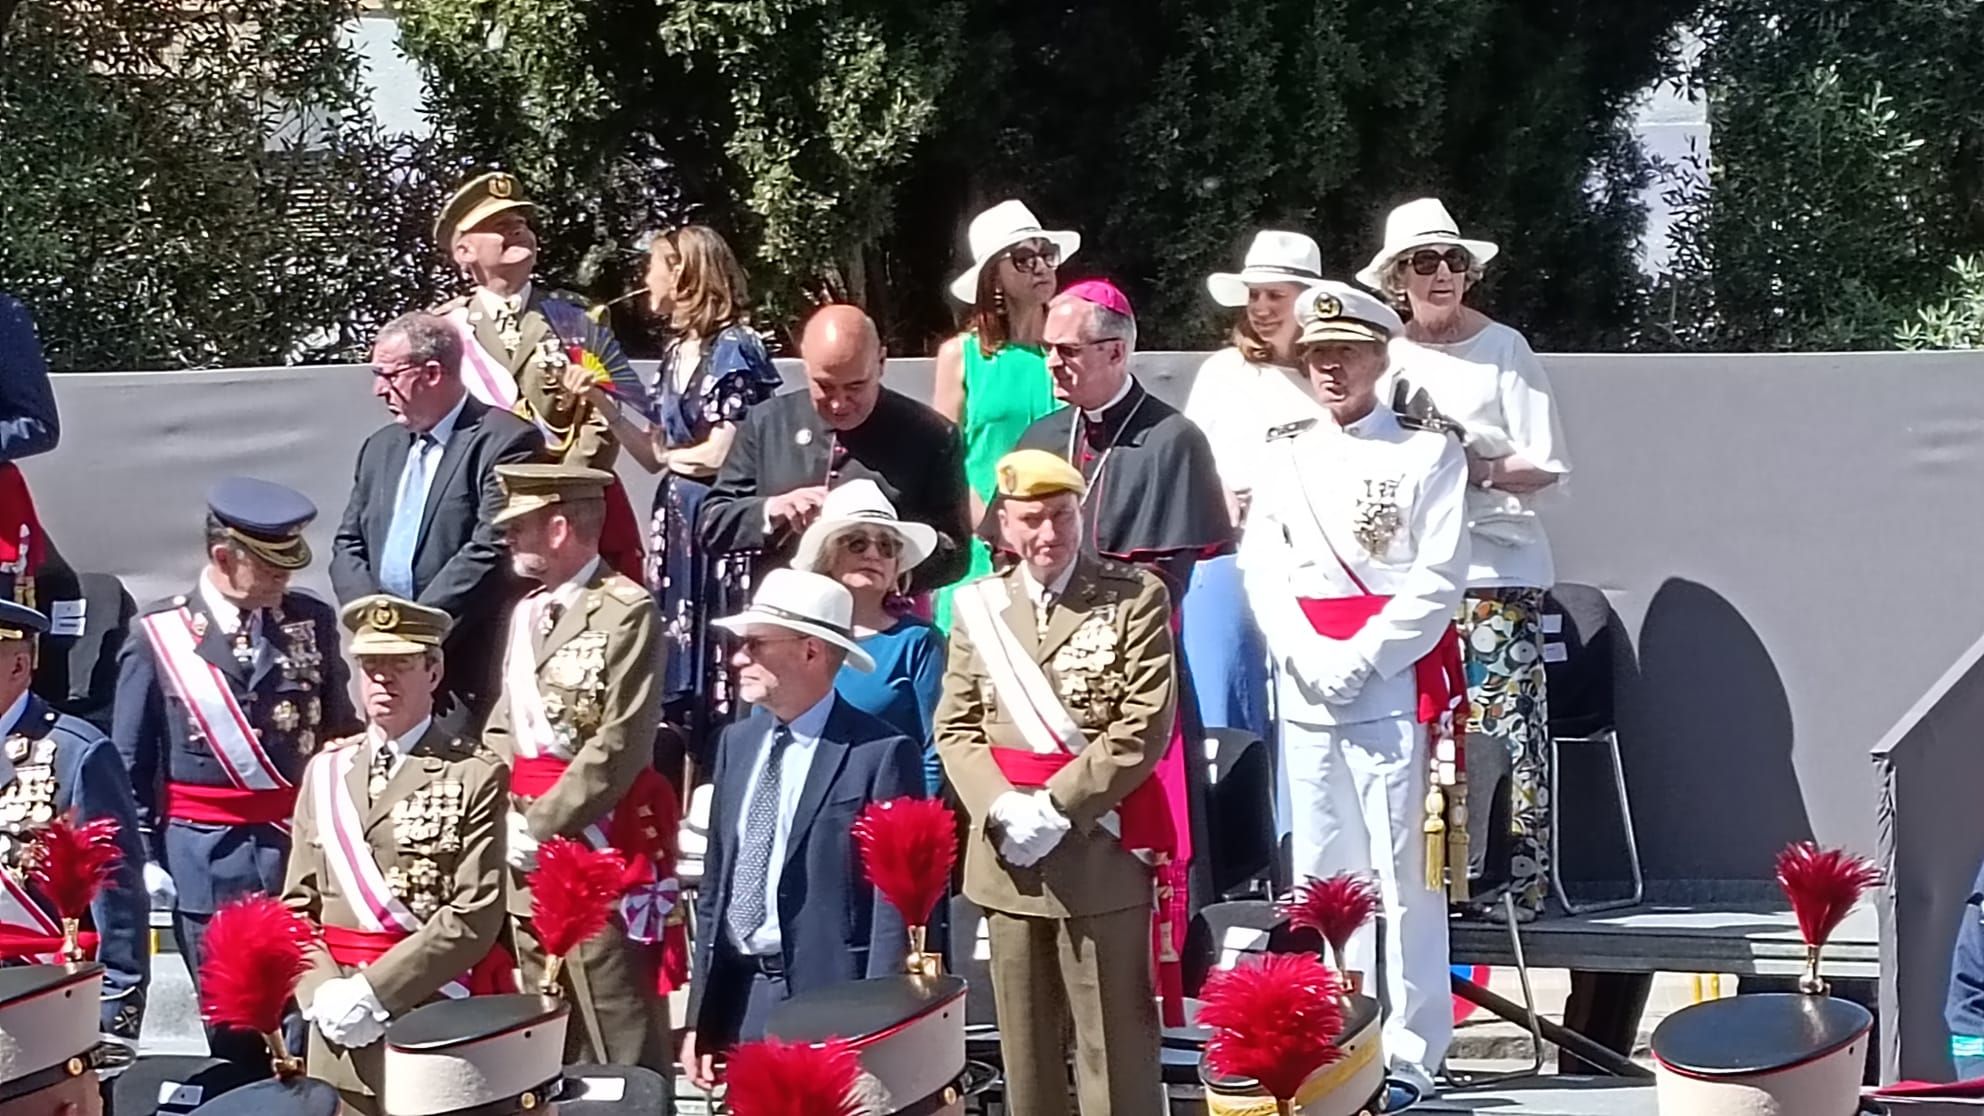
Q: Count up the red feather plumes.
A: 8